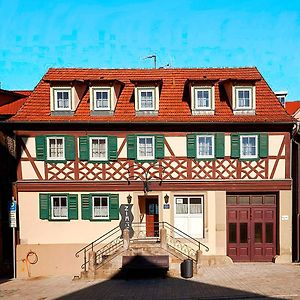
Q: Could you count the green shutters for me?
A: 14